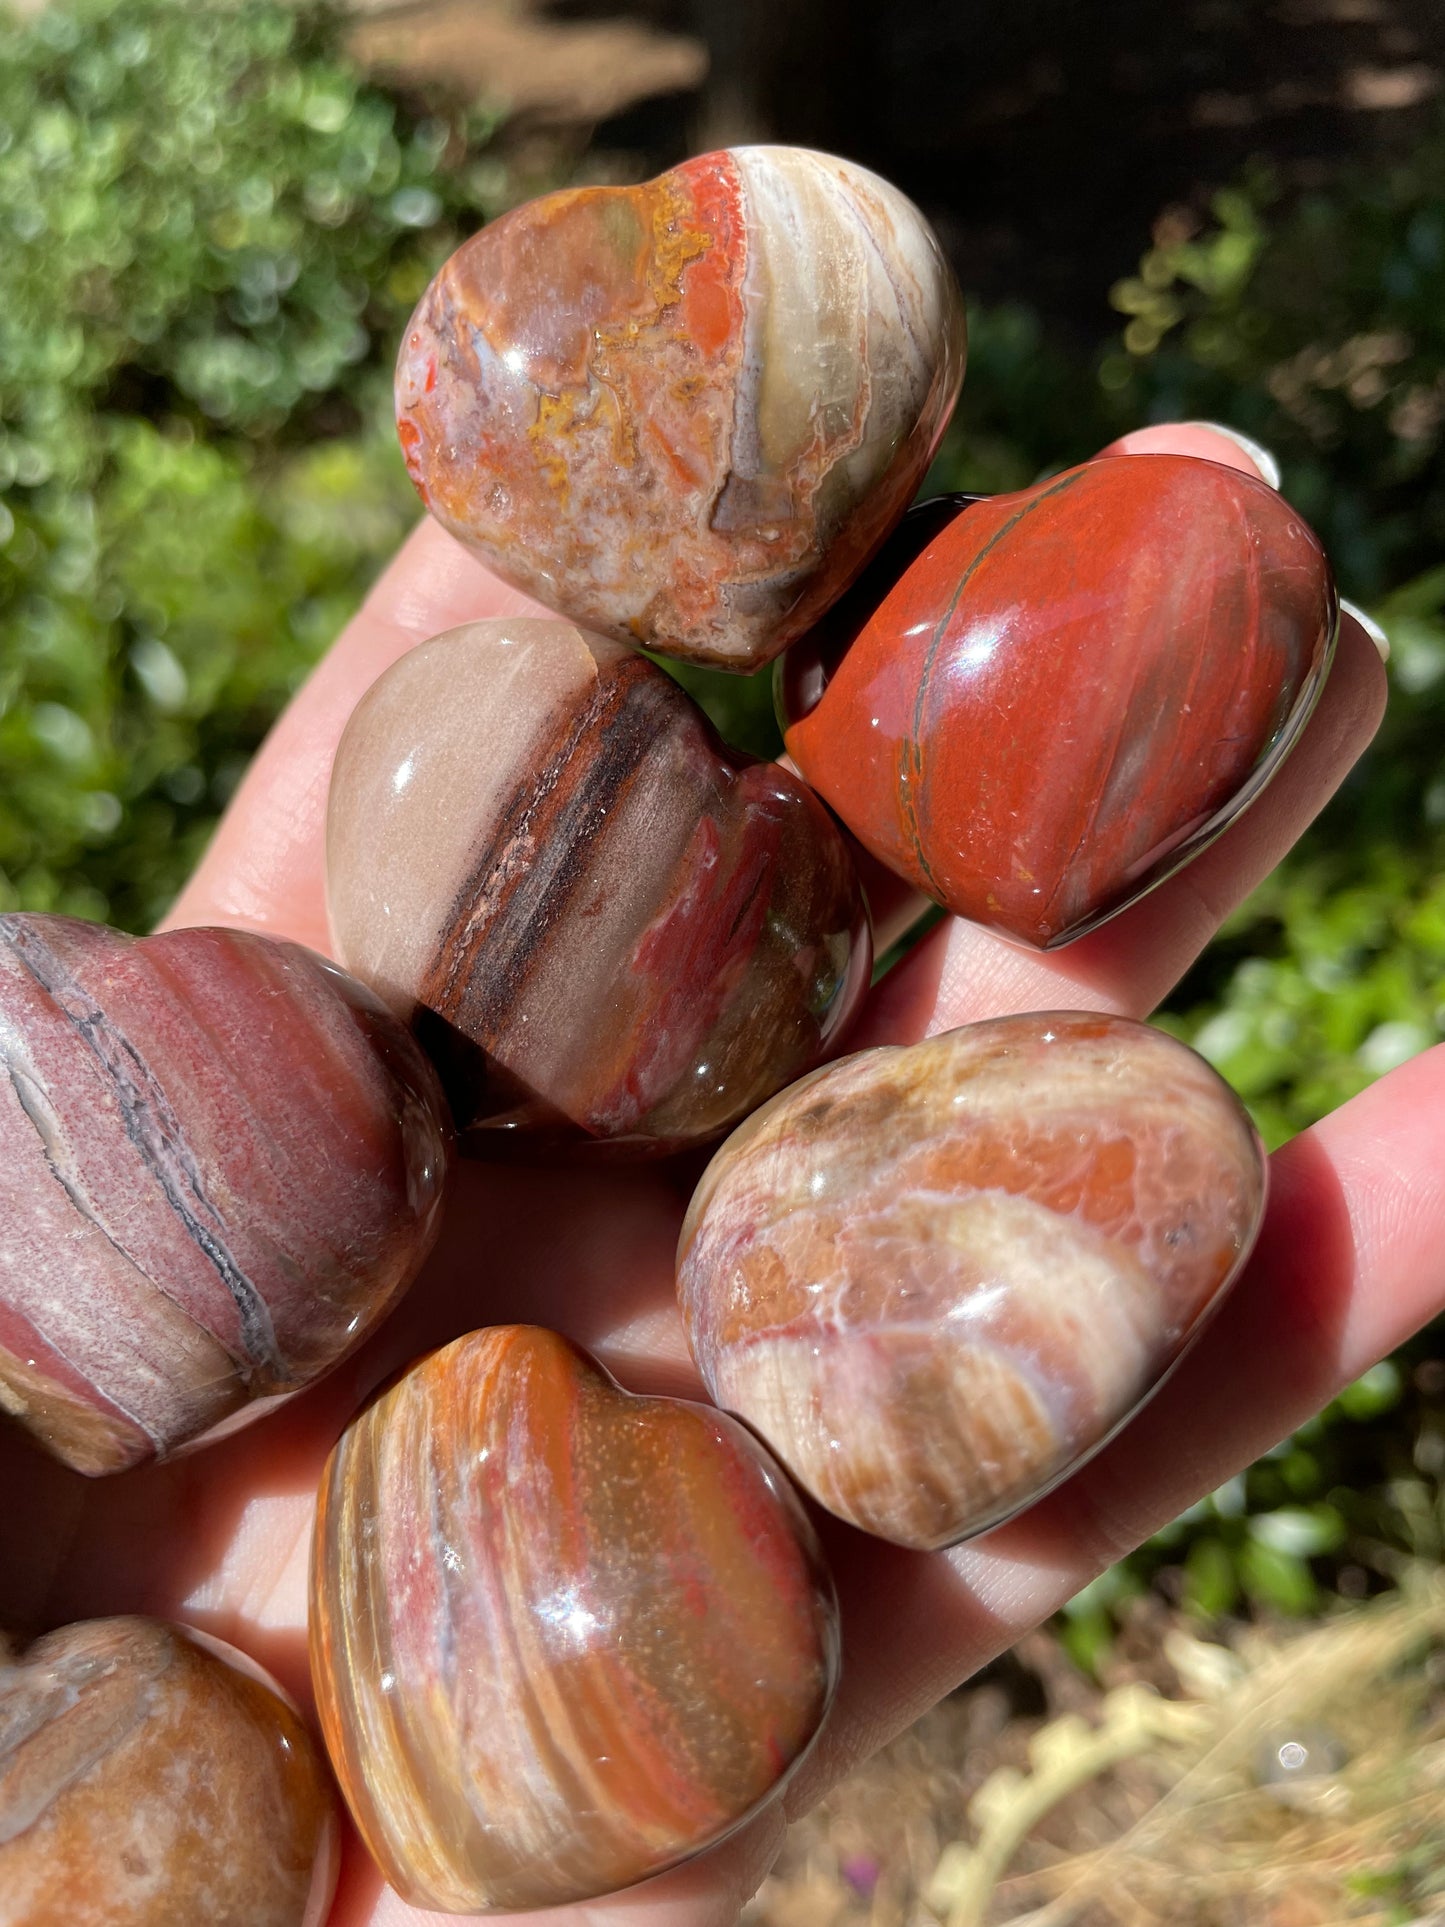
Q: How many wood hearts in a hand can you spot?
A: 7